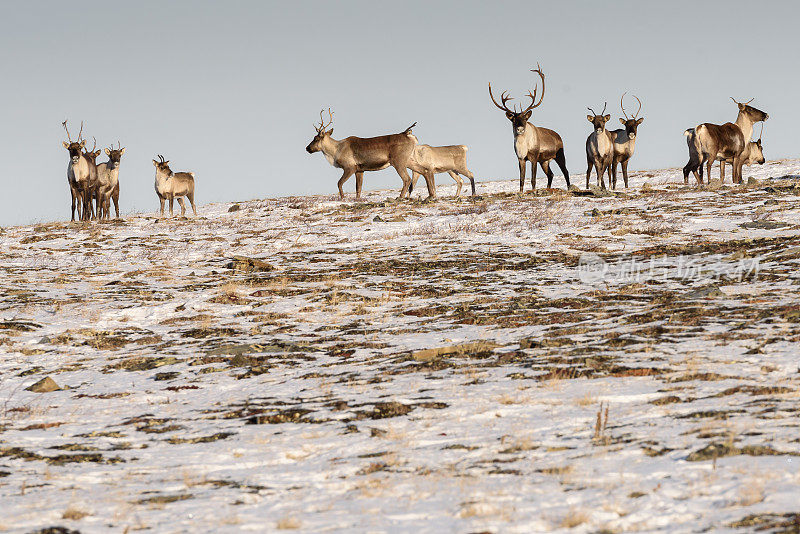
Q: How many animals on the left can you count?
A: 4